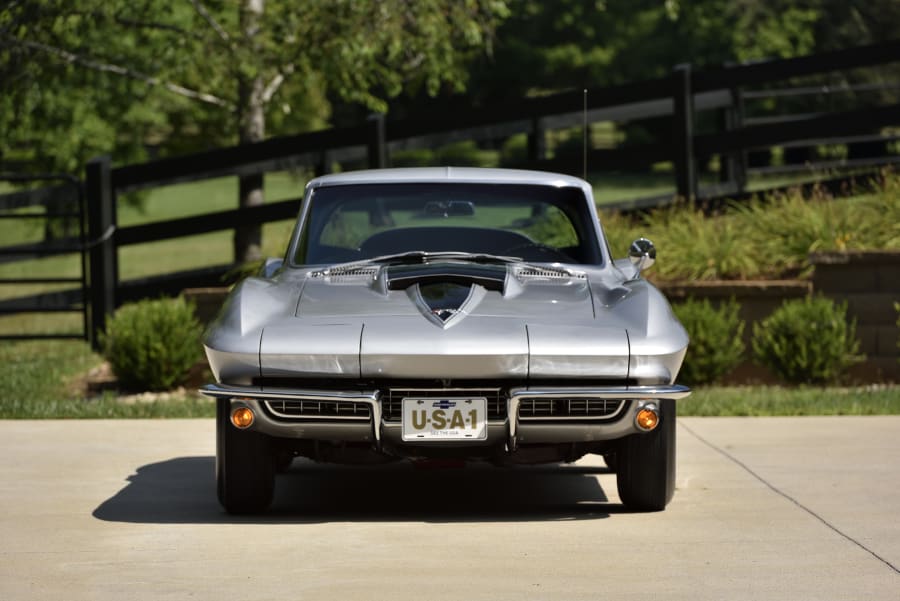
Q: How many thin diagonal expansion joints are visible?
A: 1